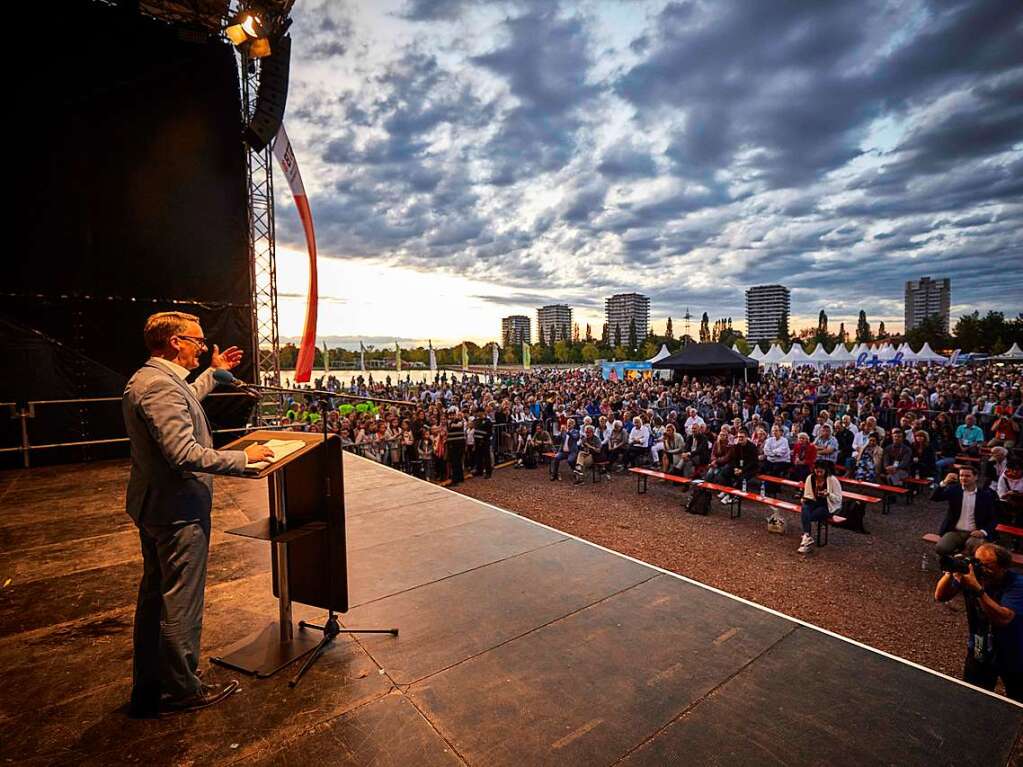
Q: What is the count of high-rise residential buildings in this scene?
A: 5